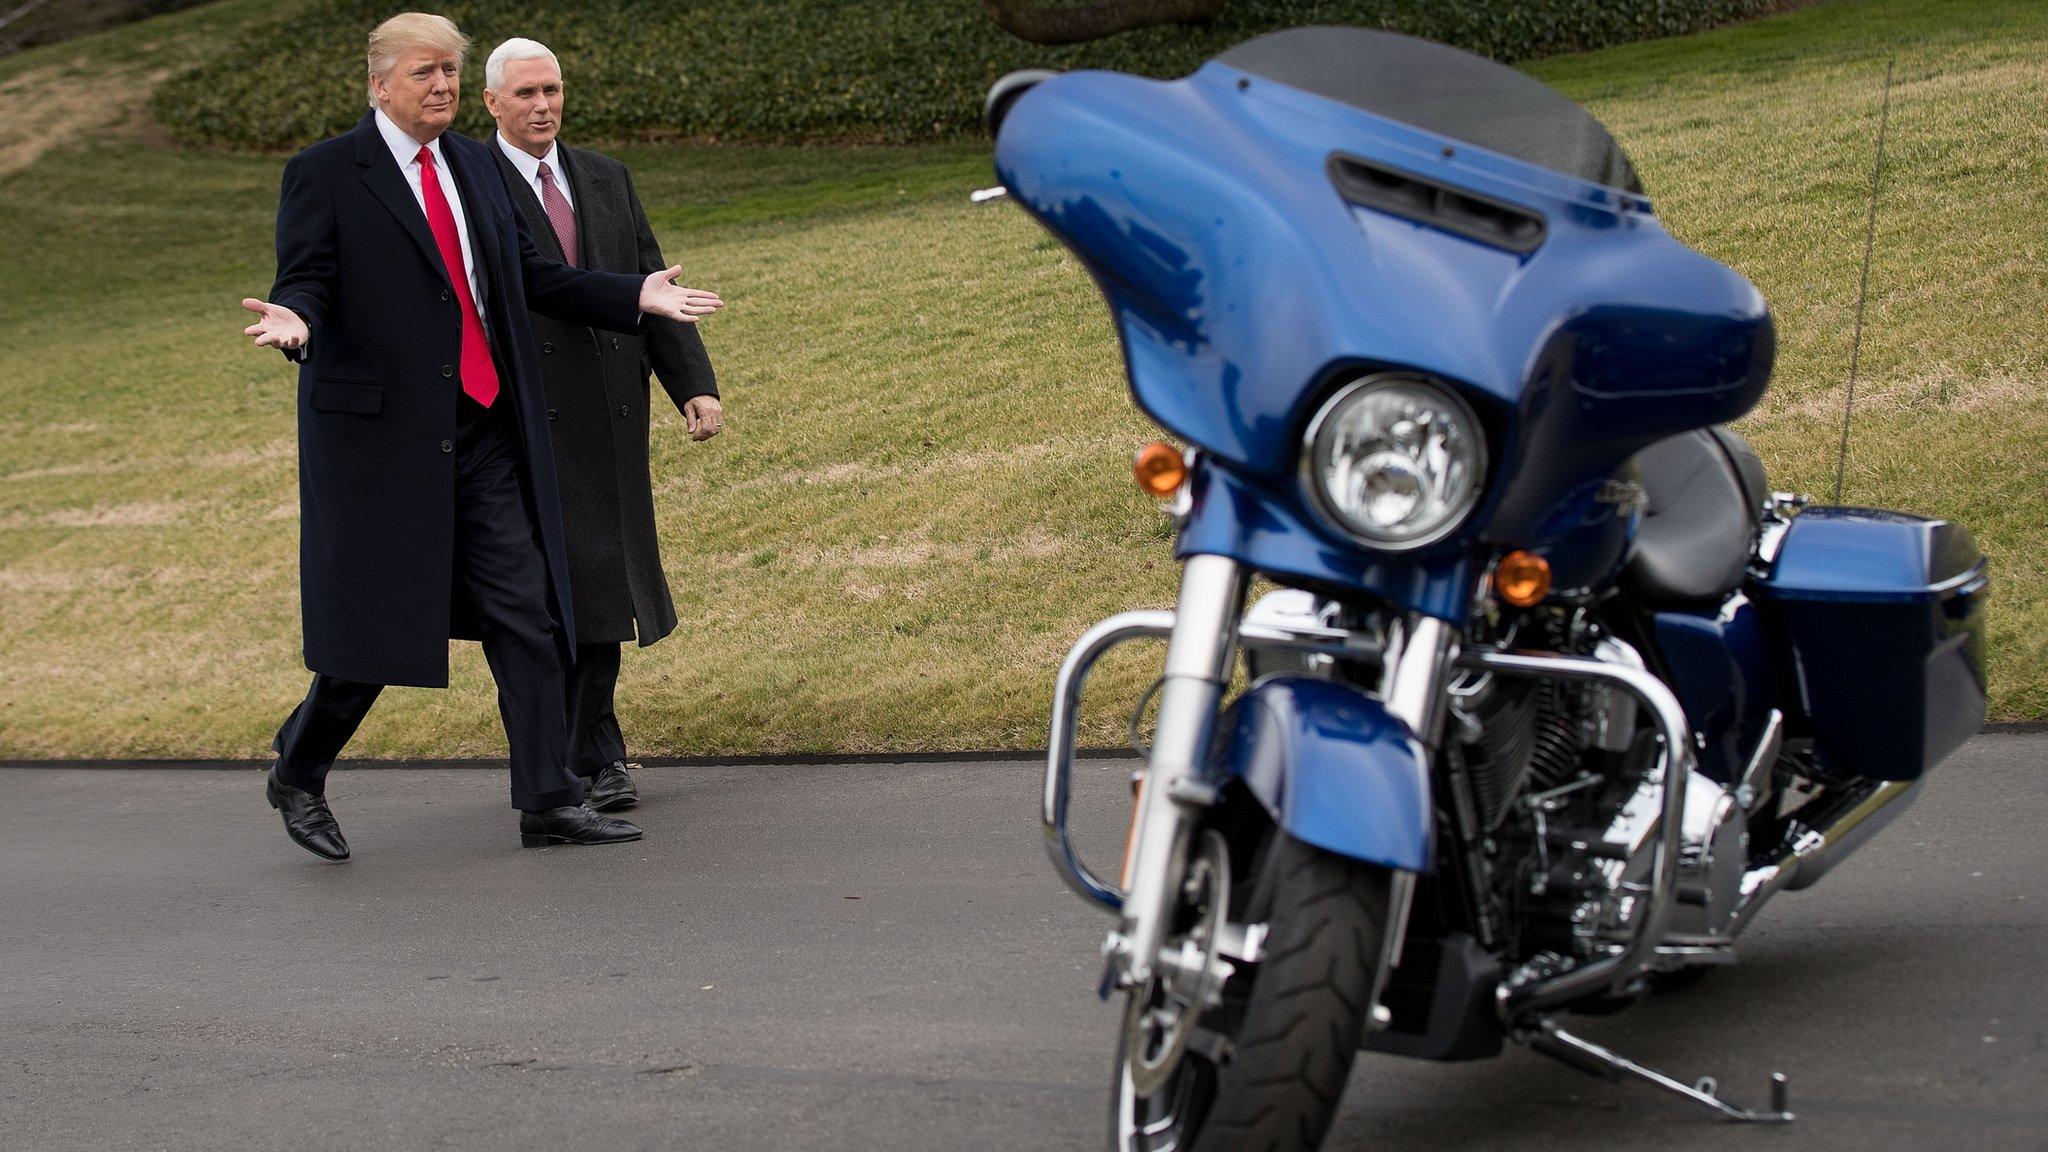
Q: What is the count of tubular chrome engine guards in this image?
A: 2